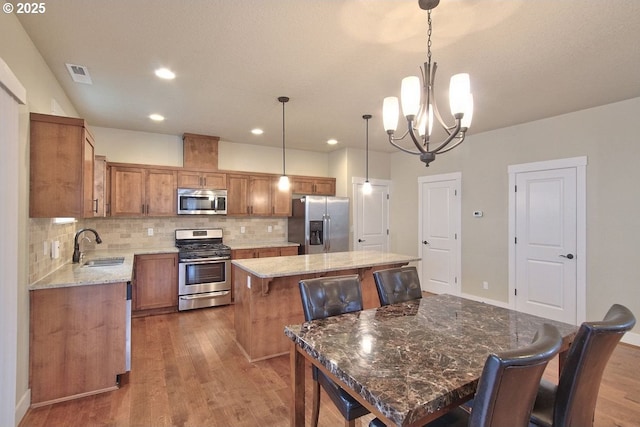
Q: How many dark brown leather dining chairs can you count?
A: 4